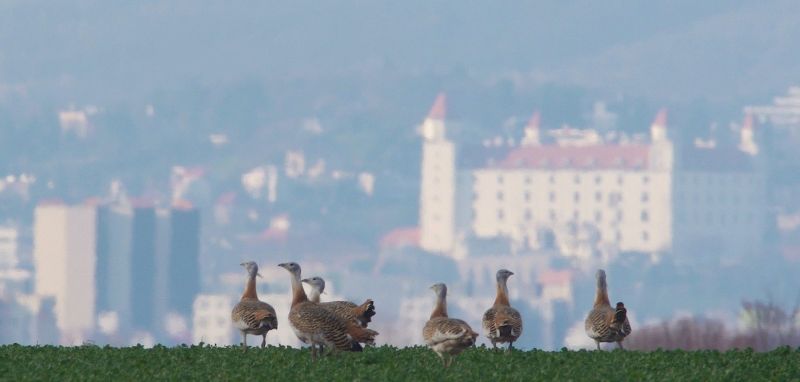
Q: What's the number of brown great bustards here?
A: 6